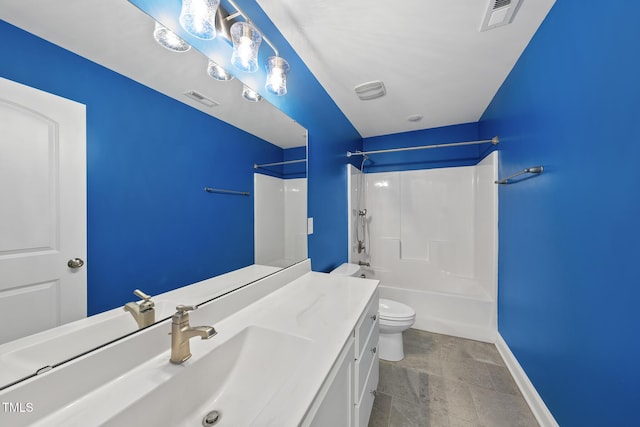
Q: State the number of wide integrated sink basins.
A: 1